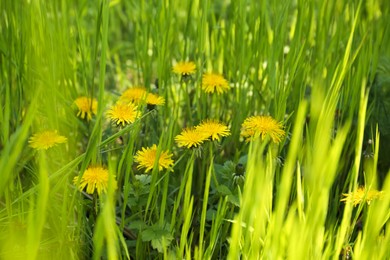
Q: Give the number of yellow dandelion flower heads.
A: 13